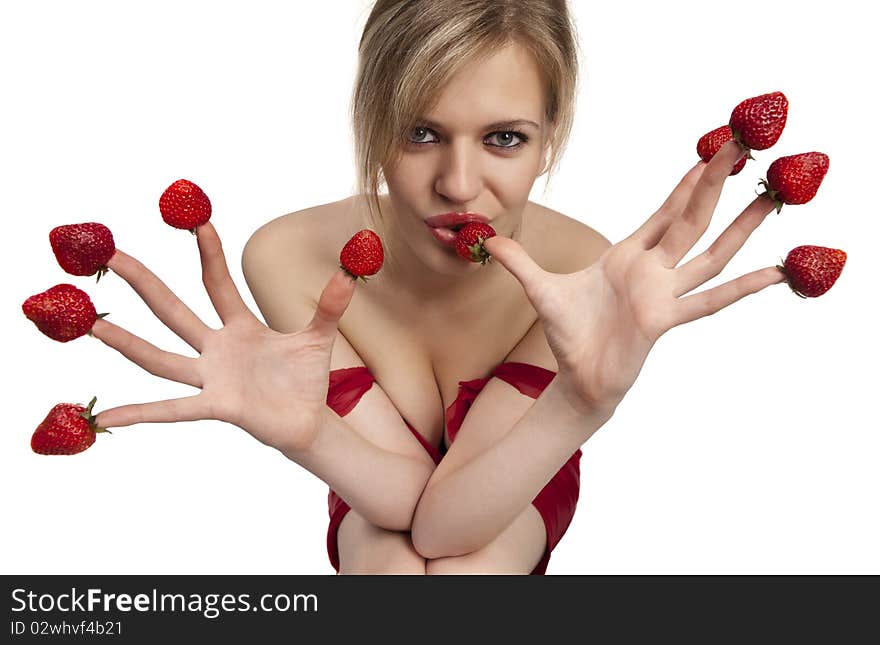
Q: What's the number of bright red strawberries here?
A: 10